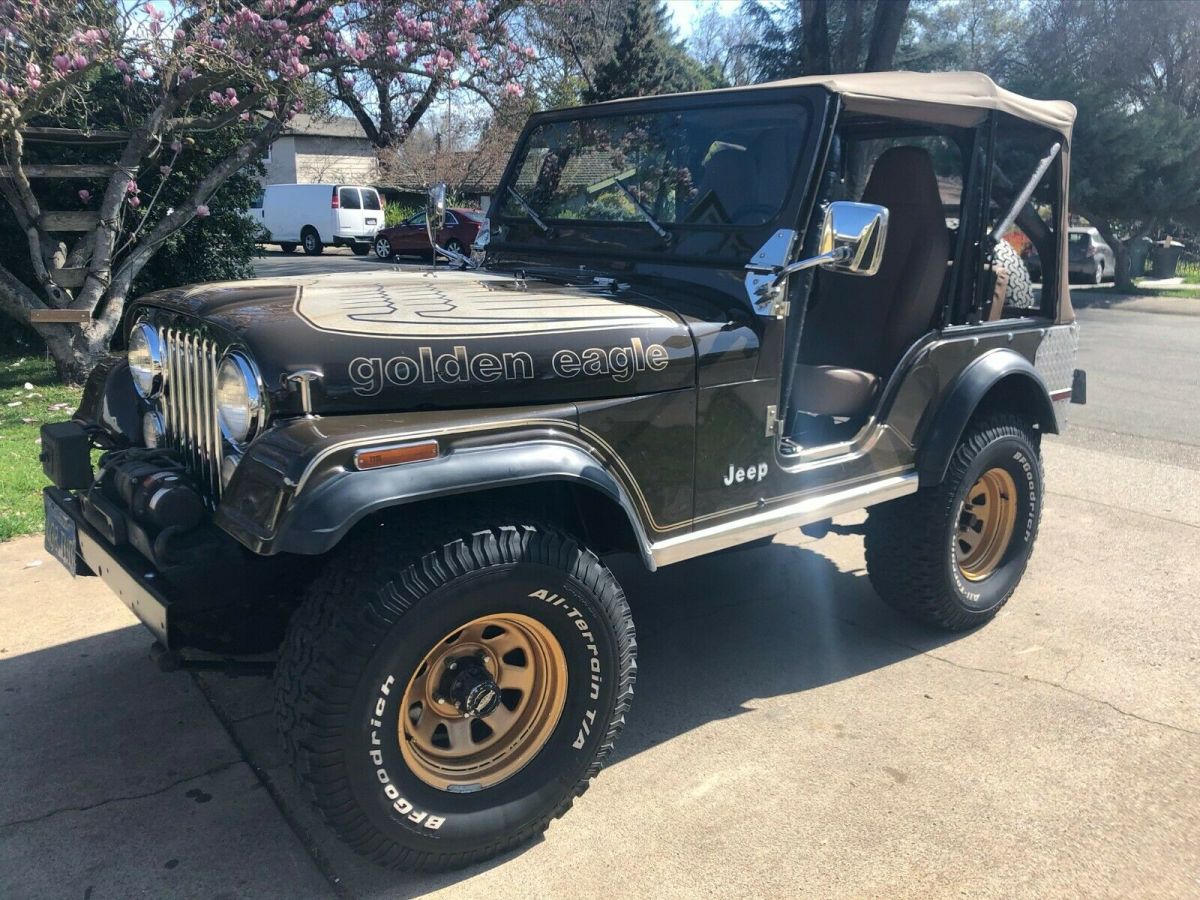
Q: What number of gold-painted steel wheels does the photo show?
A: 2